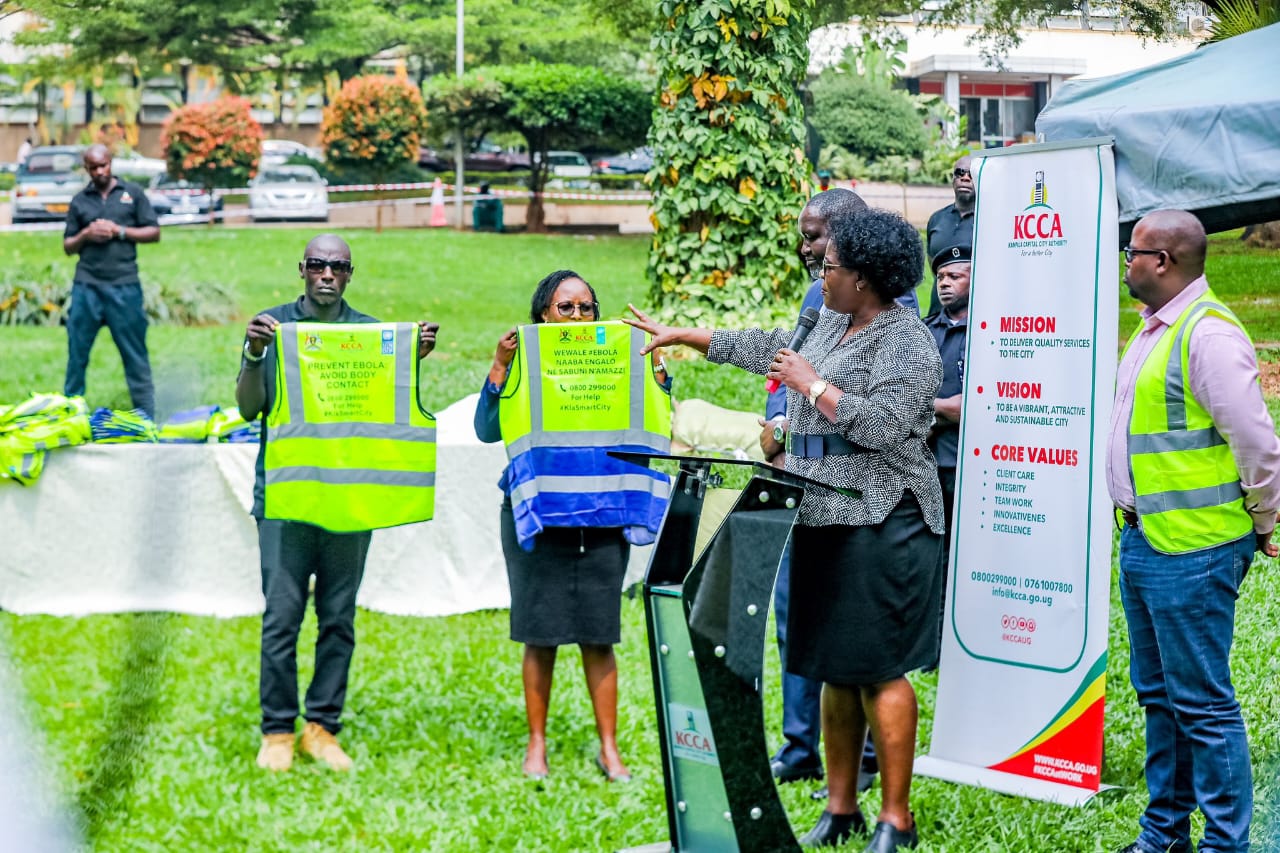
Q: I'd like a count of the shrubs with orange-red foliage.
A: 2